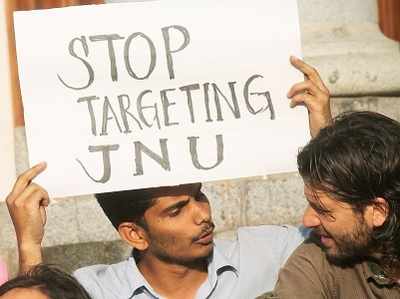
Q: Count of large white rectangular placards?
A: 1